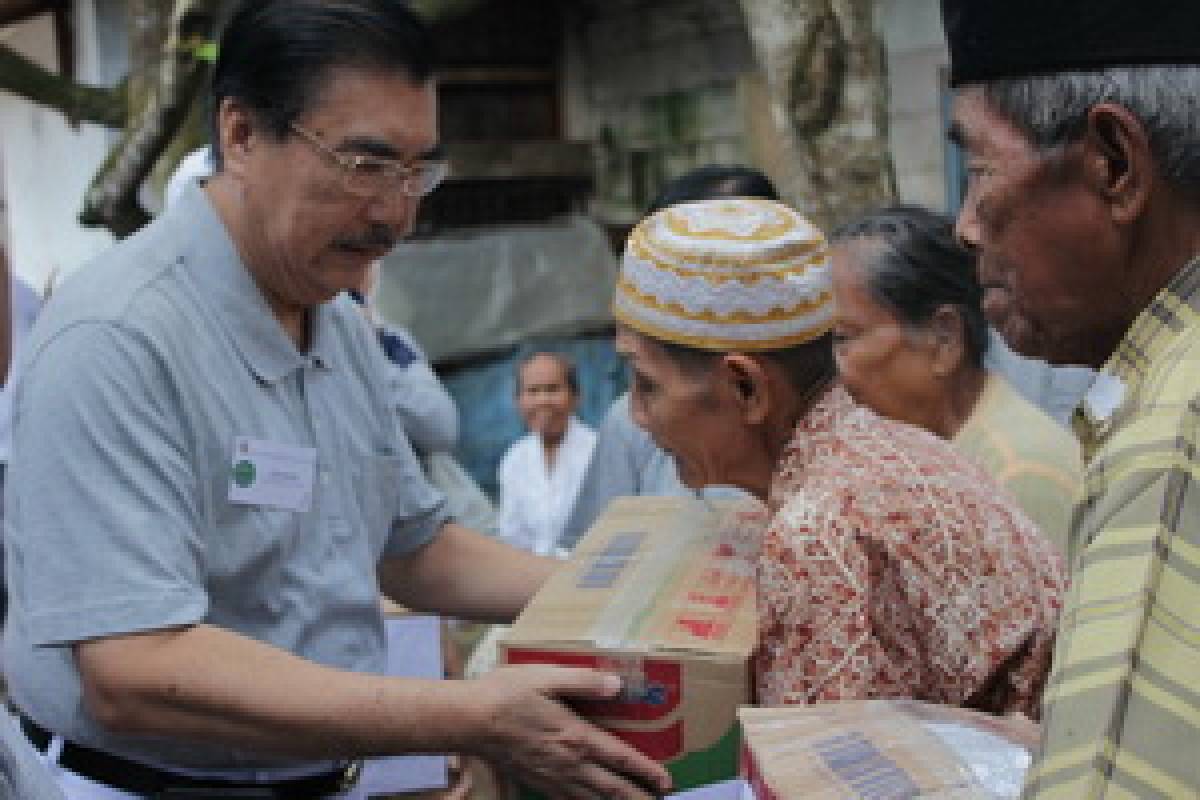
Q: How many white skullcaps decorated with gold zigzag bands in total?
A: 1